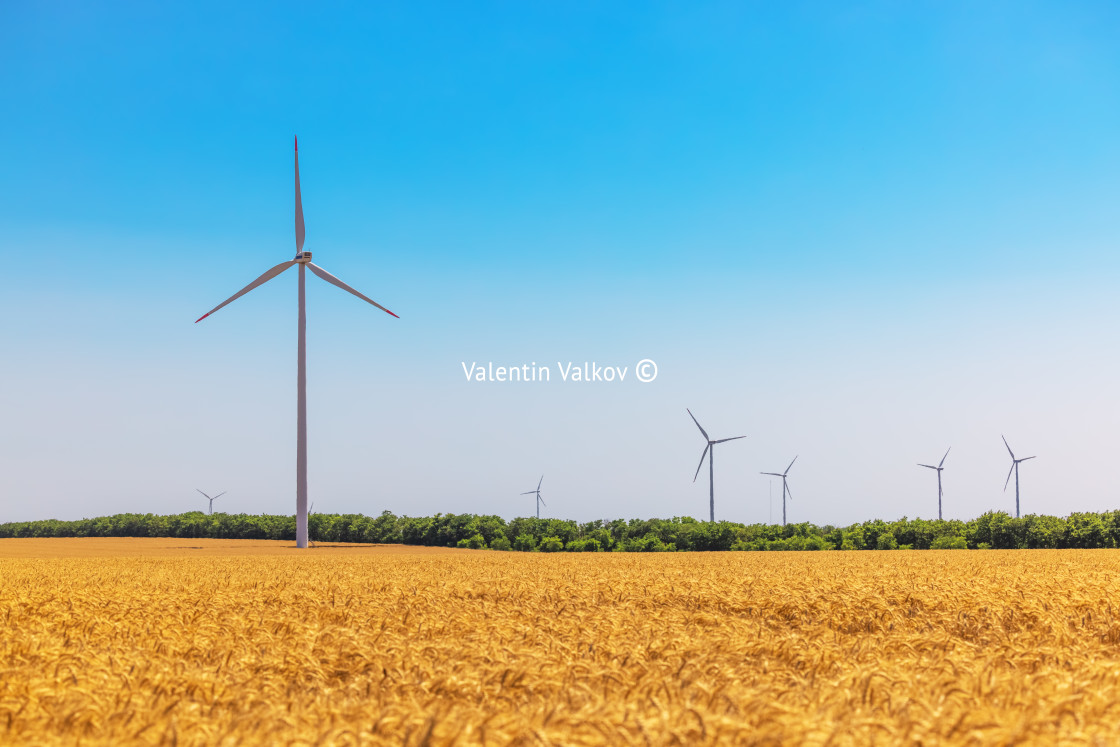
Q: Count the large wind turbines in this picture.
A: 1